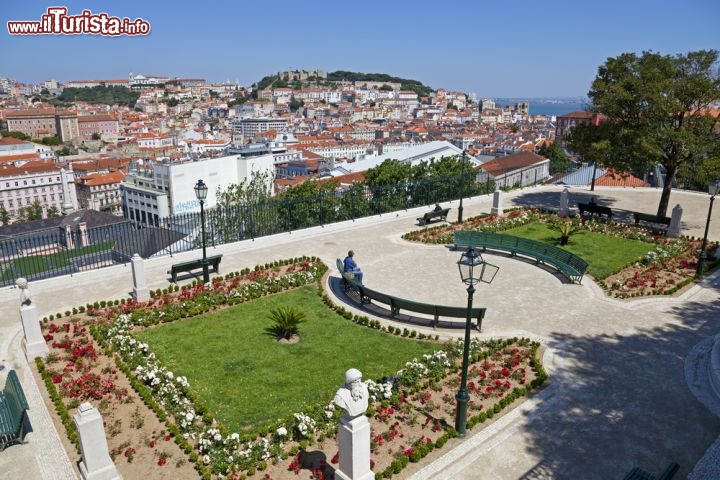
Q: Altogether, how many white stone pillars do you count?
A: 7